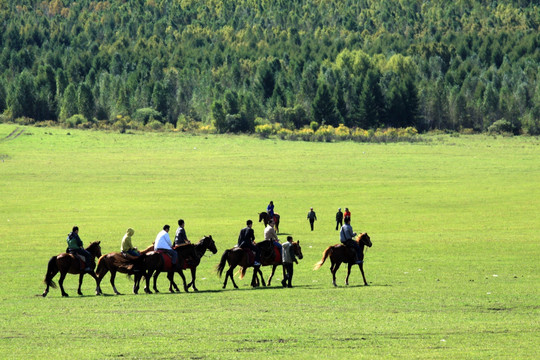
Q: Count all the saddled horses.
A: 8